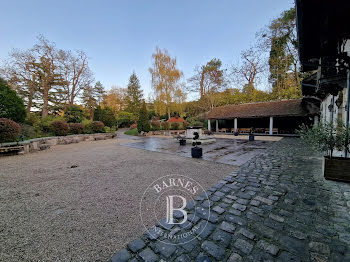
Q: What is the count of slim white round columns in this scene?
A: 4